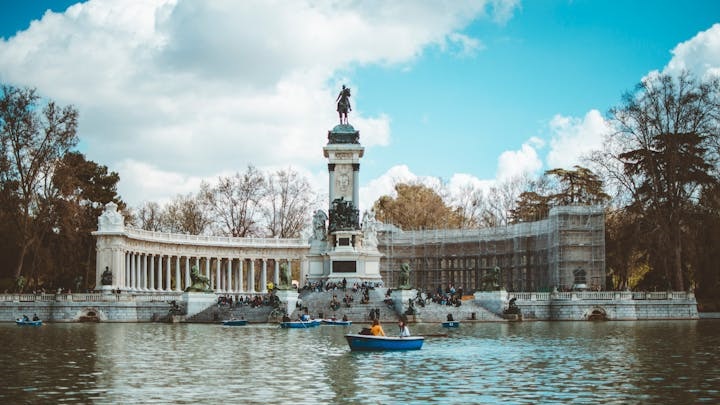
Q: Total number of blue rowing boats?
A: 6